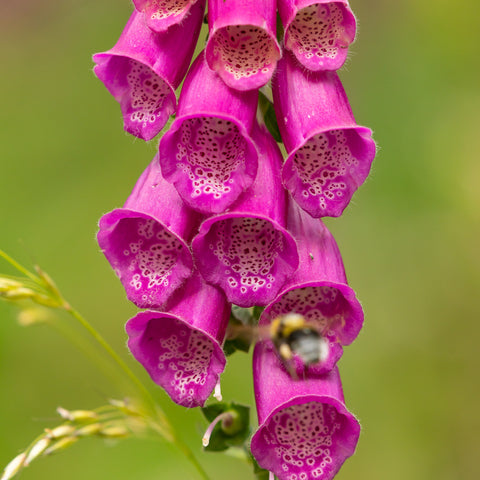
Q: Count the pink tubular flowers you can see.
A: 11